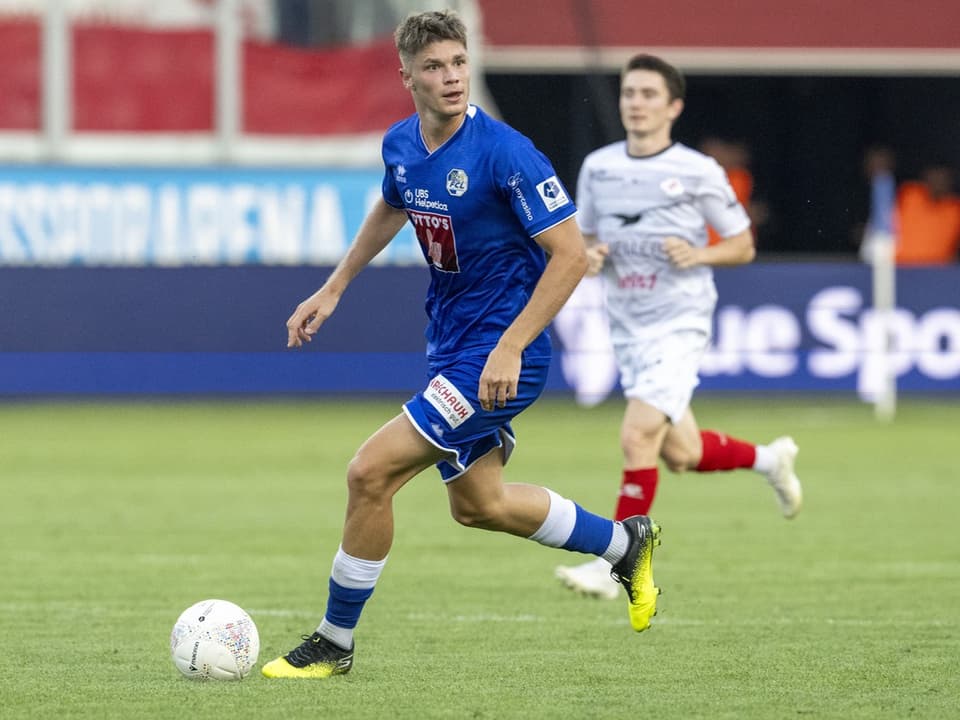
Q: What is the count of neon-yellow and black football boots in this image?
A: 2